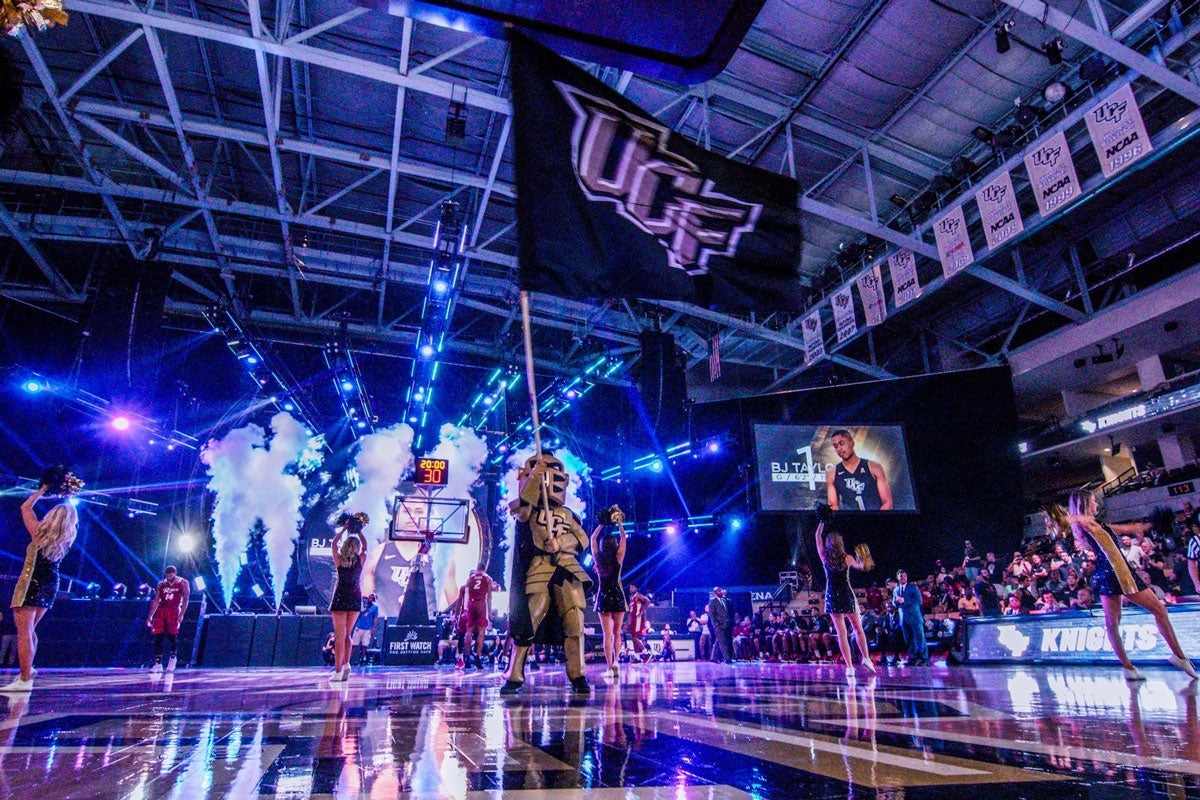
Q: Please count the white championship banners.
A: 8